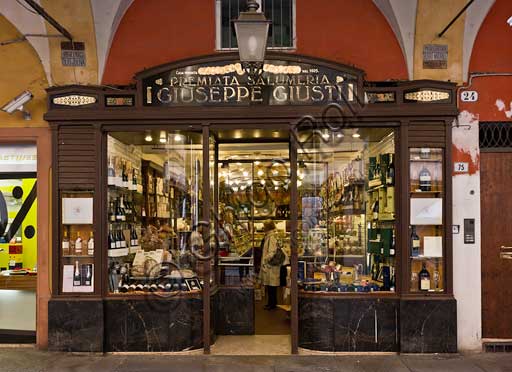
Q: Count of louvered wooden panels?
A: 2